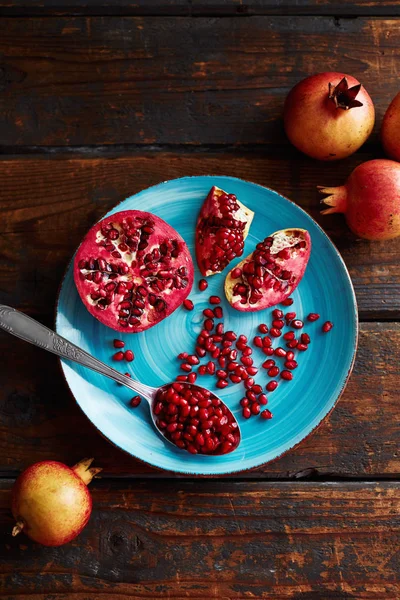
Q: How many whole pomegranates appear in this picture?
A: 4